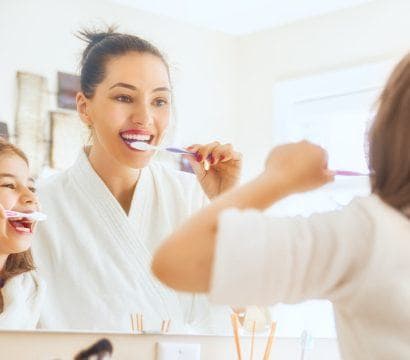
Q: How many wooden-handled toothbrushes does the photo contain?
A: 0